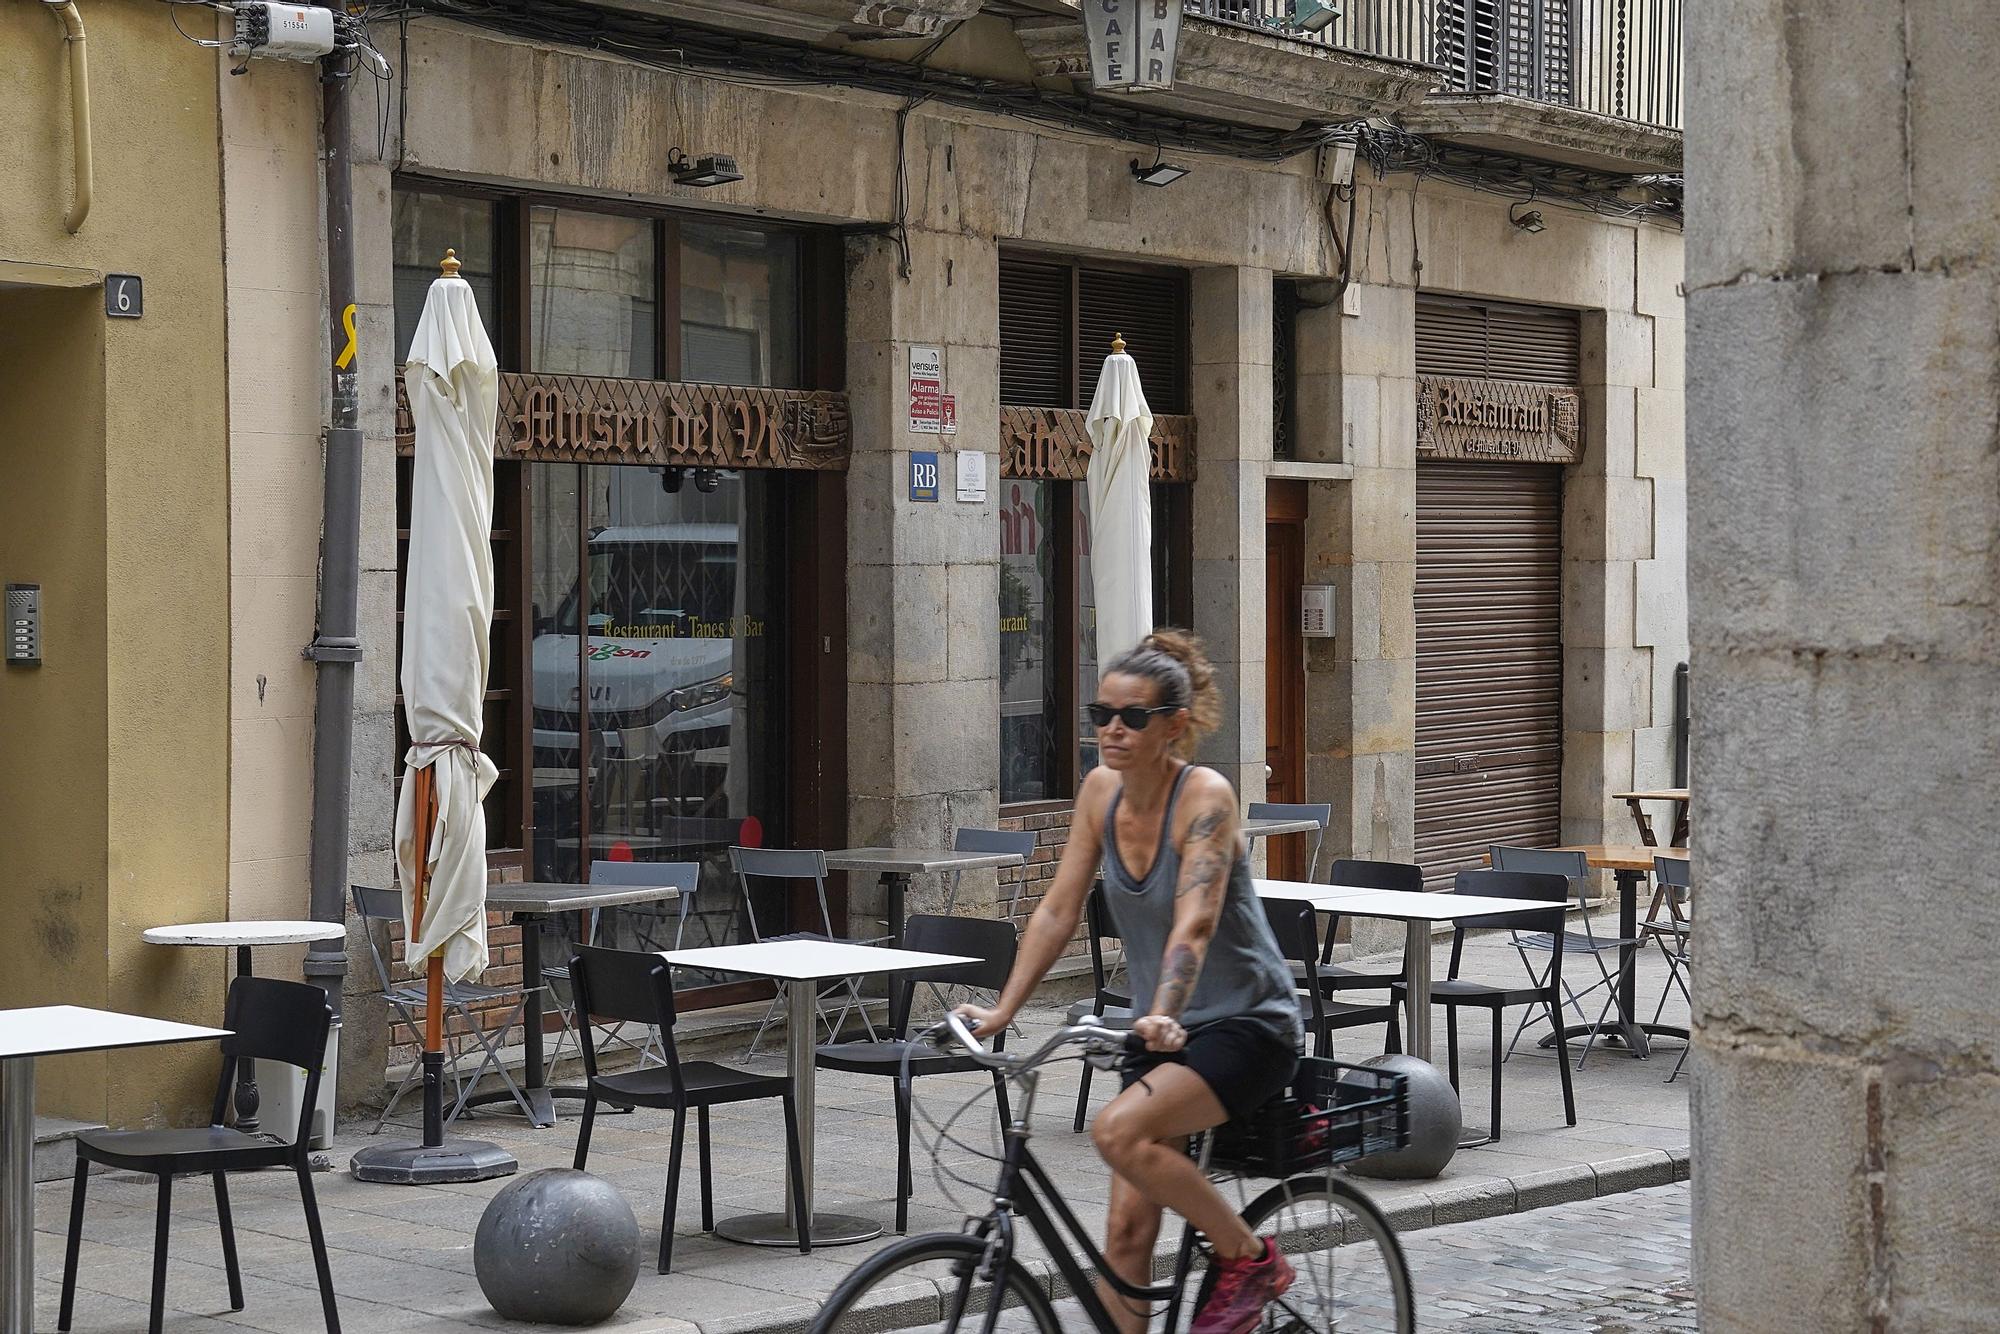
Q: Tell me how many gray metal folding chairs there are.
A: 7